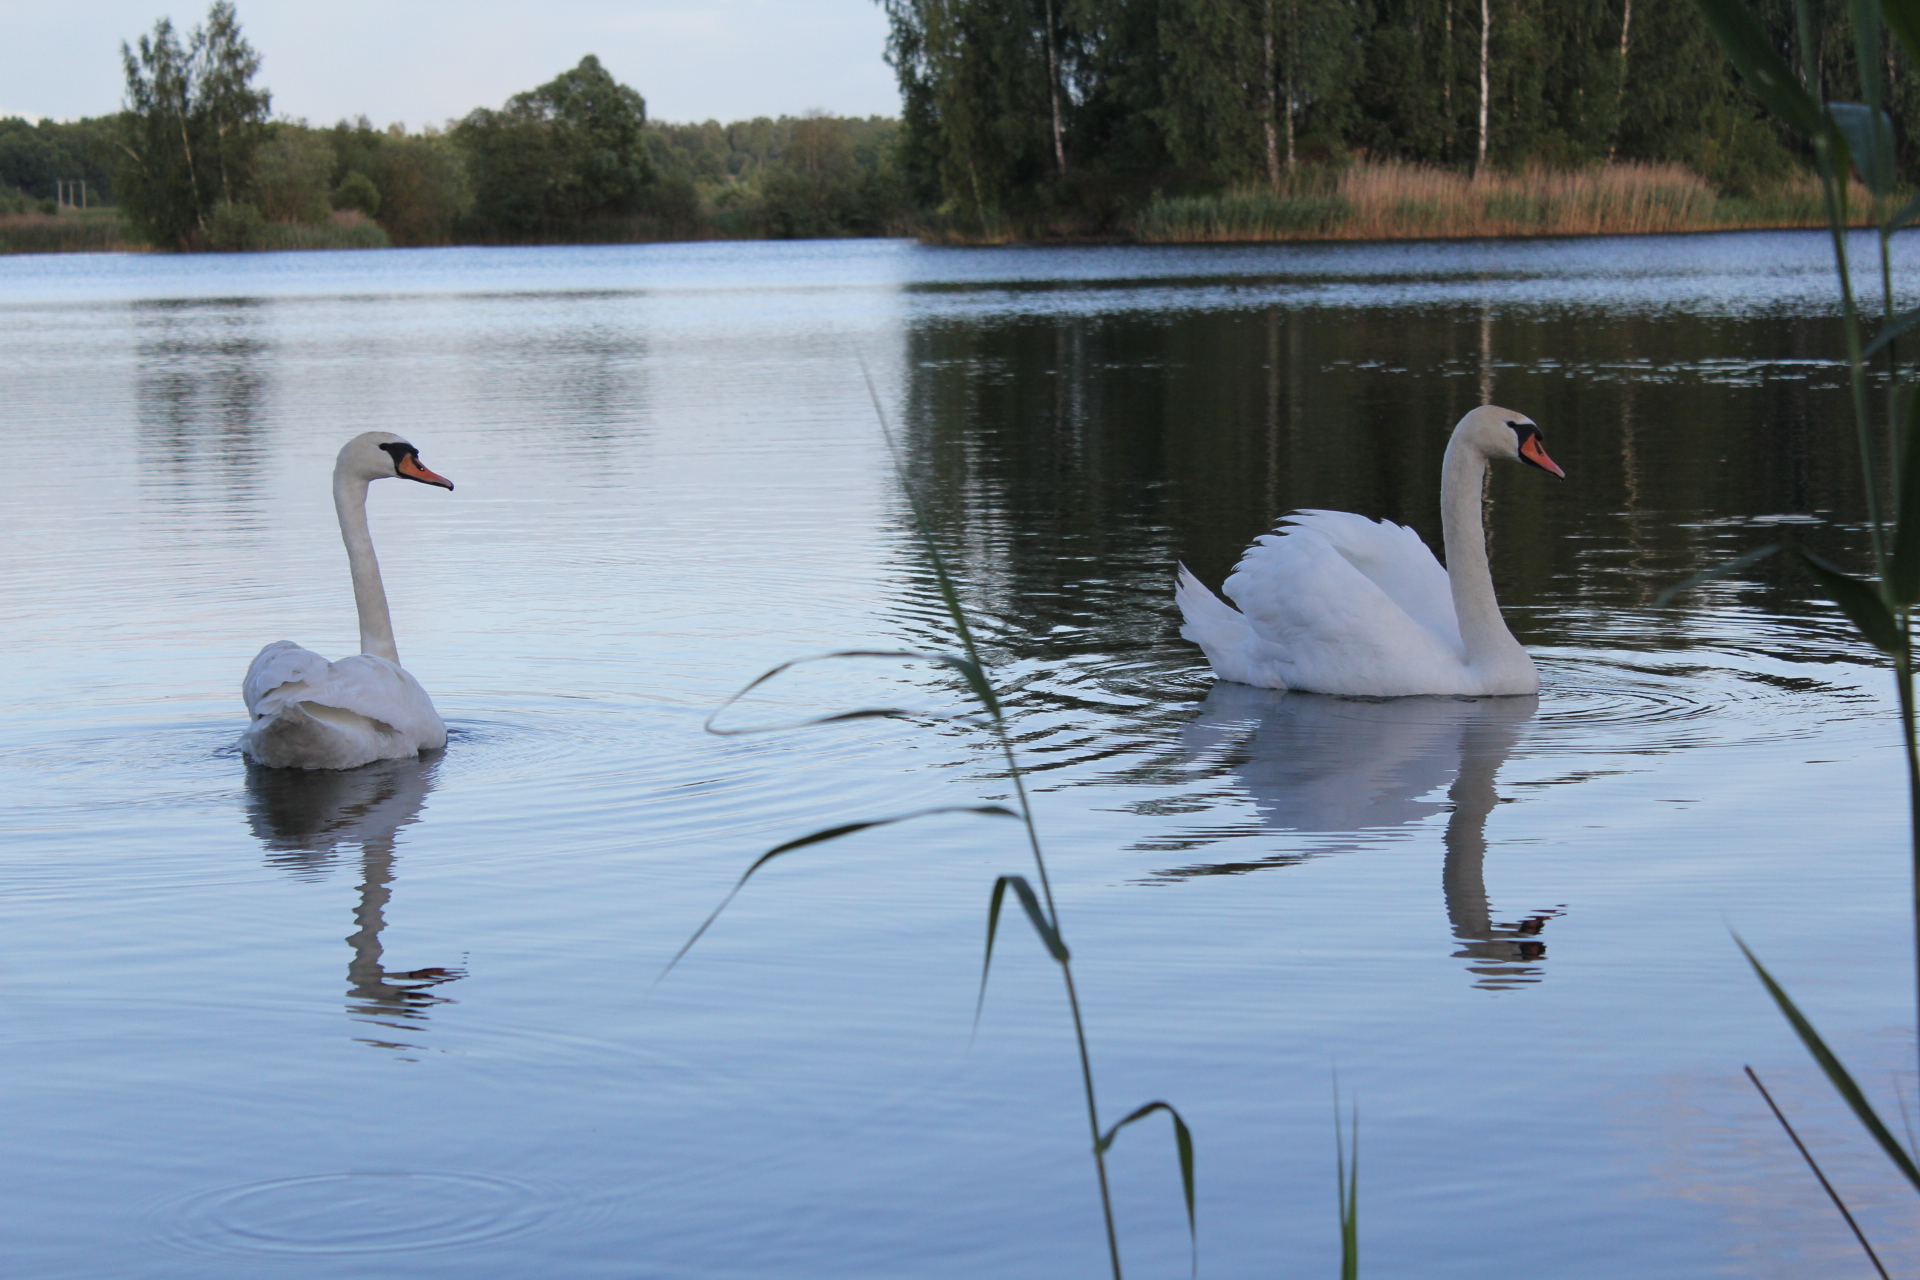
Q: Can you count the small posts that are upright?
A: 3